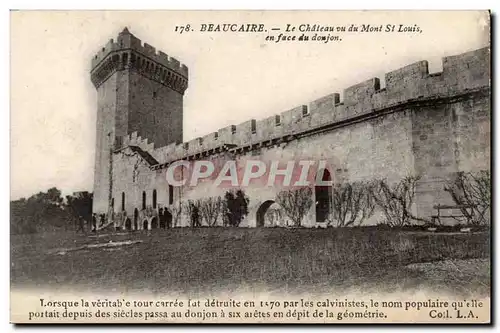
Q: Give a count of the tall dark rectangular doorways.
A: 1